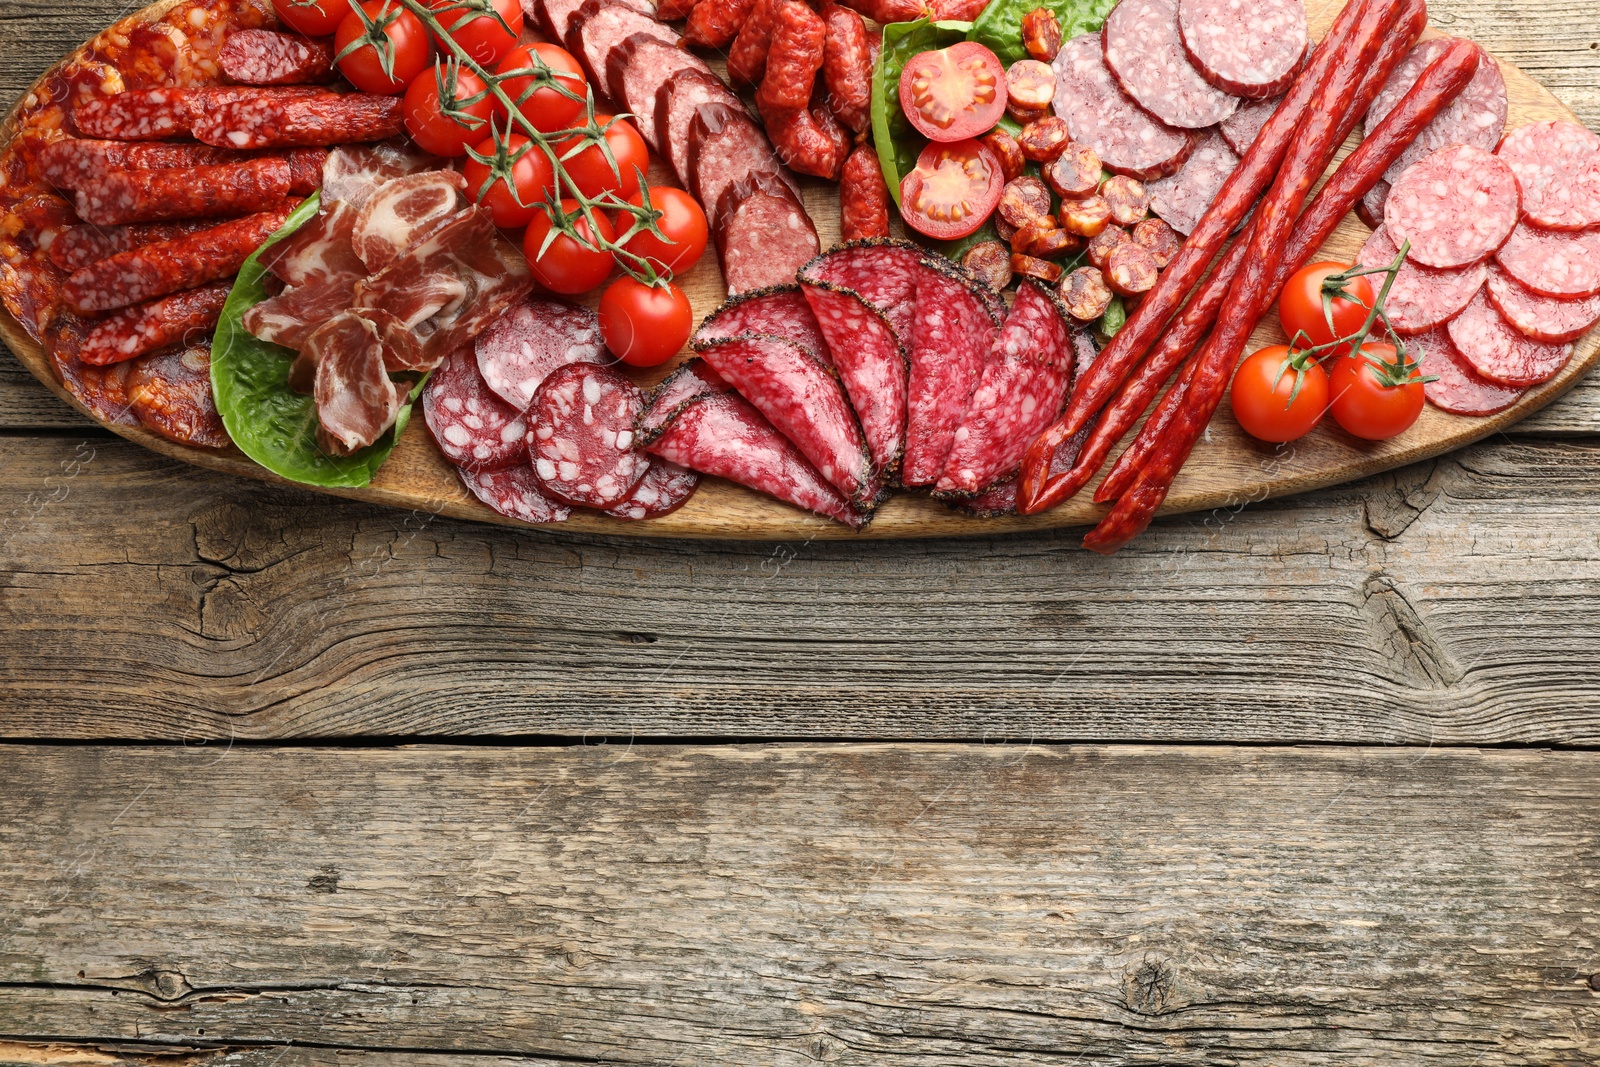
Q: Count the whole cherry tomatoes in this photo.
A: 13